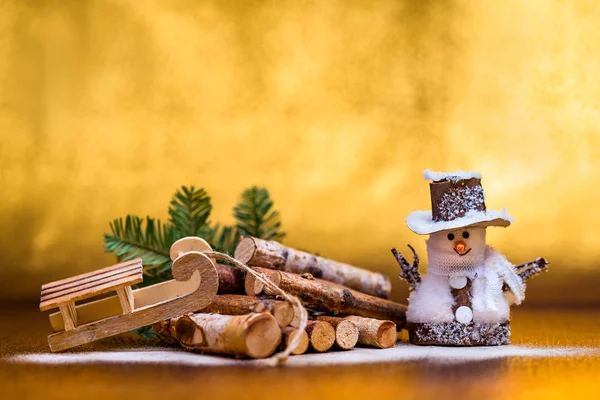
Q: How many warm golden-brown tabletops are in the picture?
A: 1